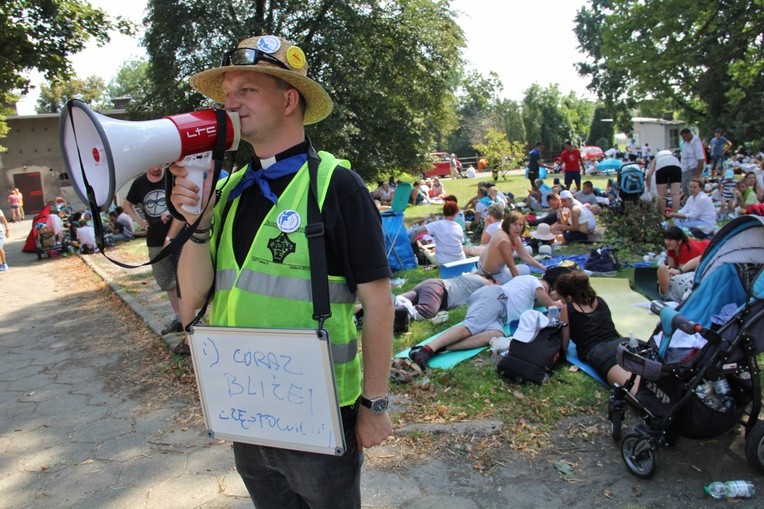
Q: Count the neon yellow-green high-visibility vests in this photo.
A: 1